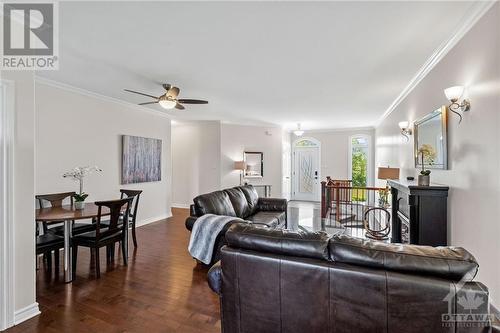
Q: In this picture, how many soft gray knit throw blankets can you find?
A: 1